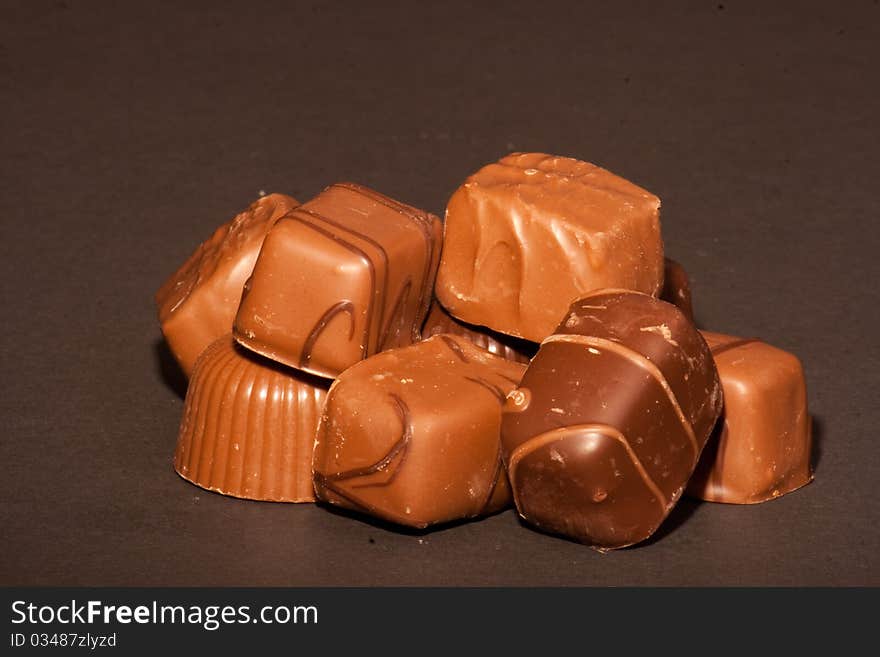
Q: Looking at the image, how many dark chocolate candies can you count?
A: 1